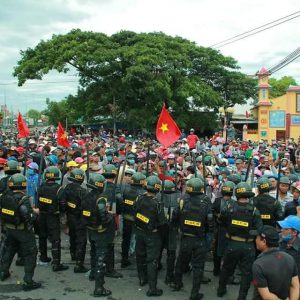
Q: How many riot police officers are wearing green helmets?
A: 13